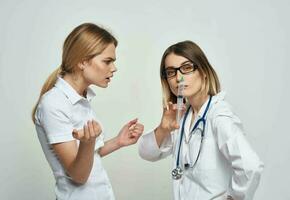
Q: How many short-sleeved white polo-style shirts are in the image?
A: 1